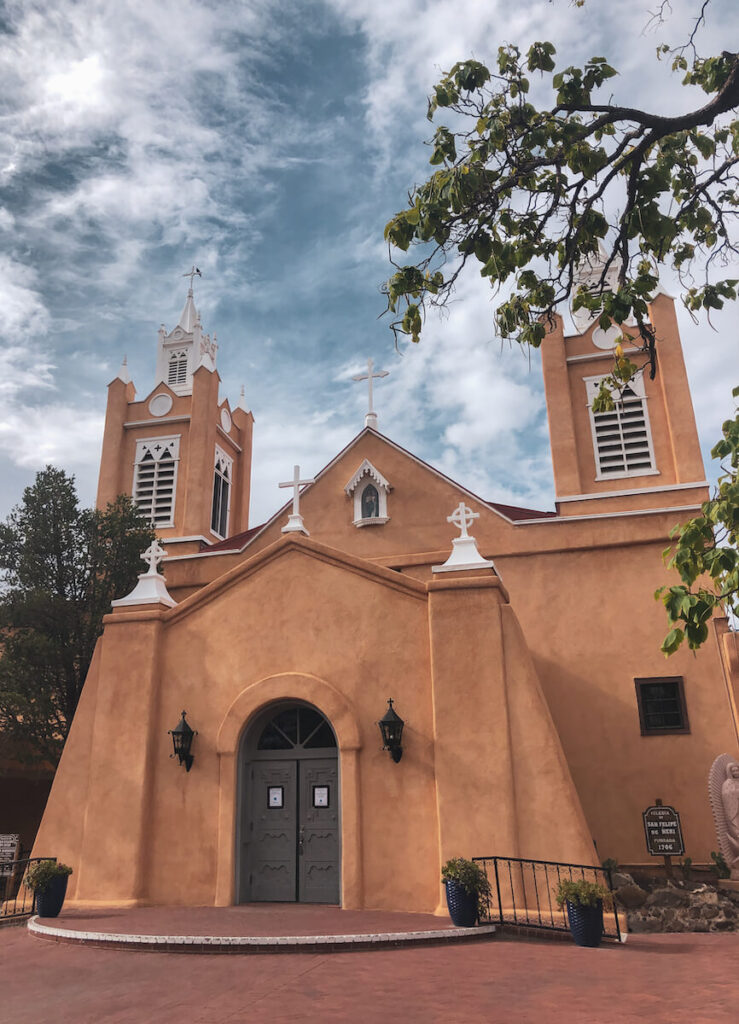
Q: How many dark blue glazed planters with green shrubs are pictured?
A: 3